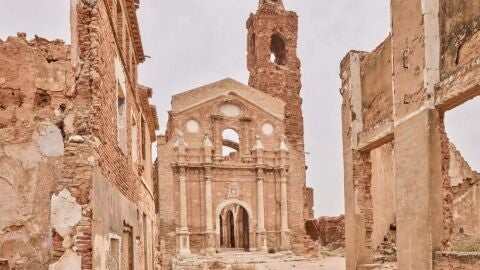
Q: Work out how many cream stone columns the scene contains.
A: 4